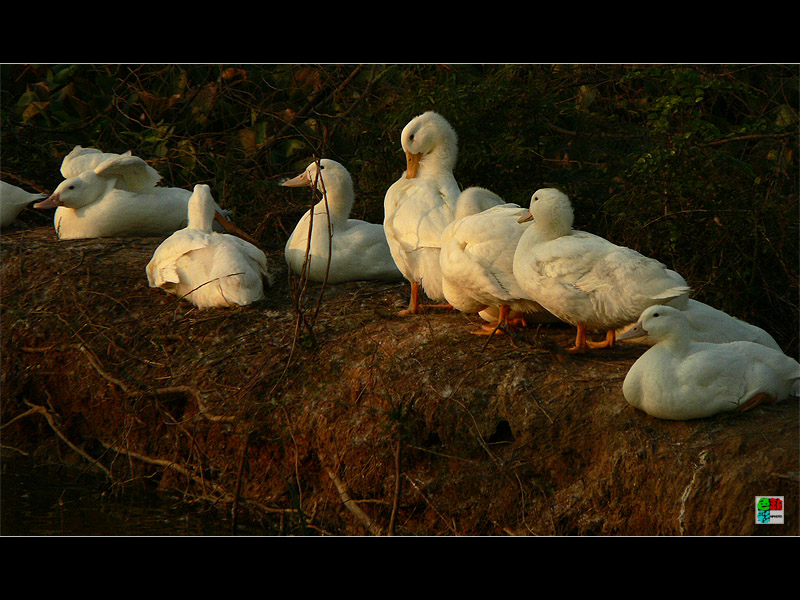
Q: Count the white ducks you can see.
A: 9